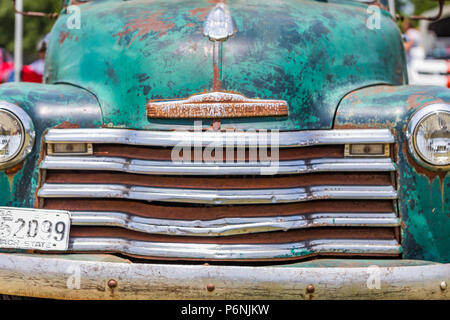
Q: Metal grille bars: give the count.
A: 5